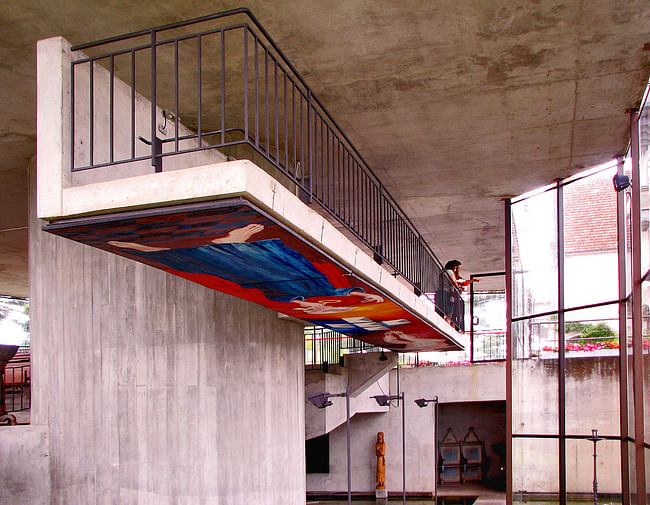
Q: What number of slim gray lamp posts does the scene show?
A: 3